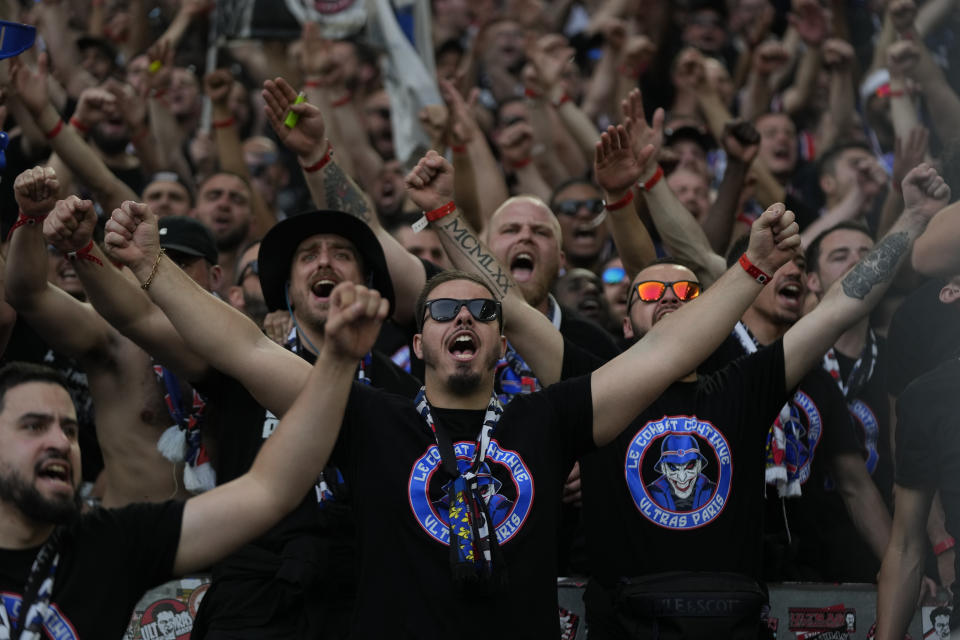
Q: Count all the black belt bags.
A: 1